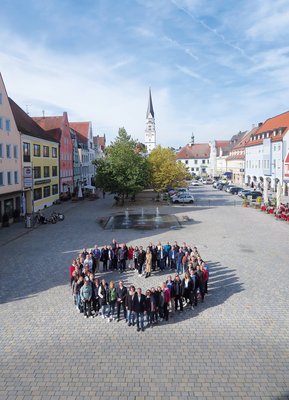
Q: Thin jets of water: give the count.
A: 3